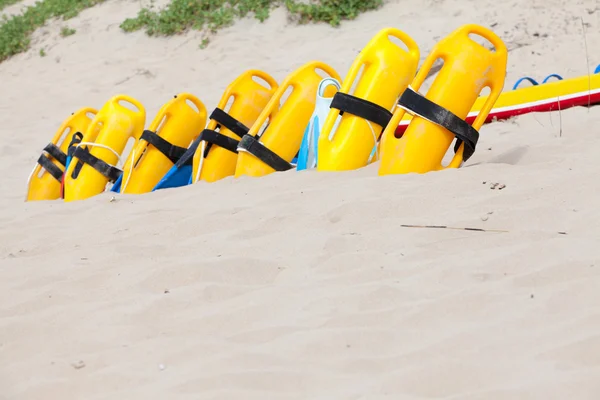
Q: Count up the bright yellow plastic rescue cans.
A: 7